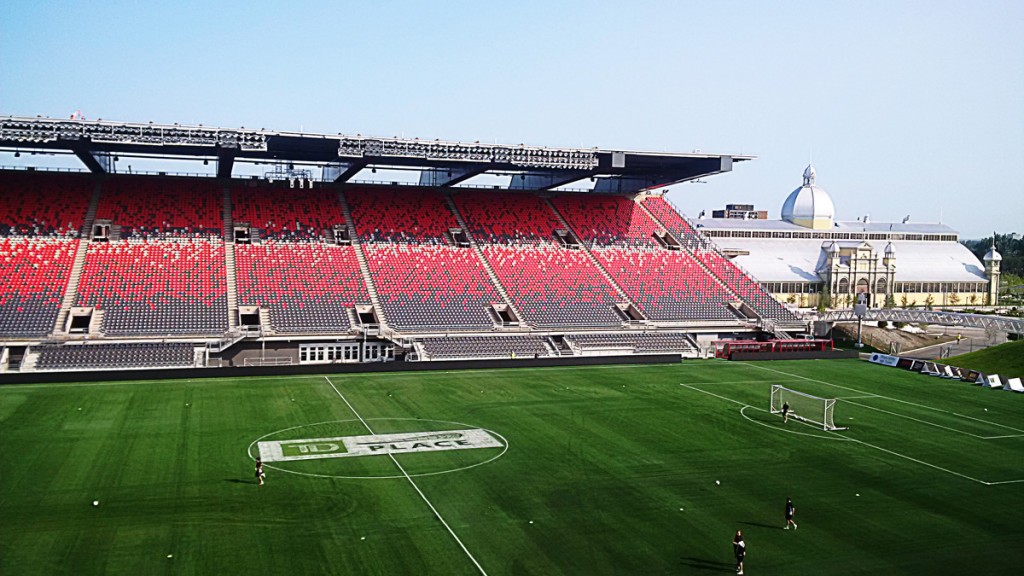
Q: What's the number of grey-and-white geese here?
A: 0